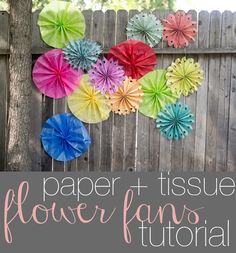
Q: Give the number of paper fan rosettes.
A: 13